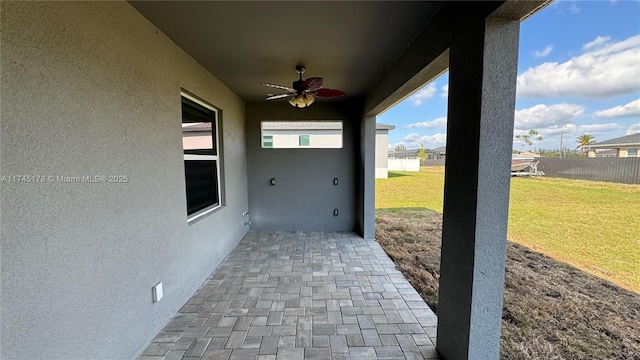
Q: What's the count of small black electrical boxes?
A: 3